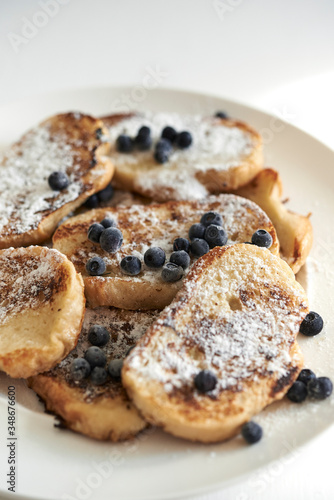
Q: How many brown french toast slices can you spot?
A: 7